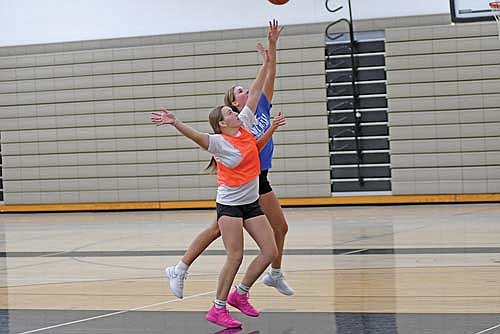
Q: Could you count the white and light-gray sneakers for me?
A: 2